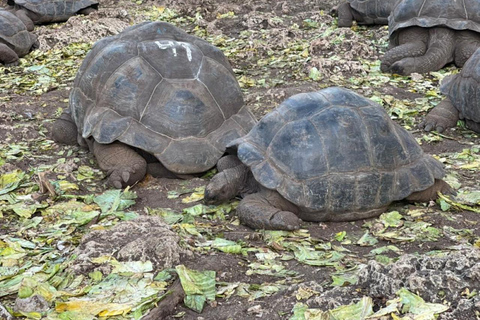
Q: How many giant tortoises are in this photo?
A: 7